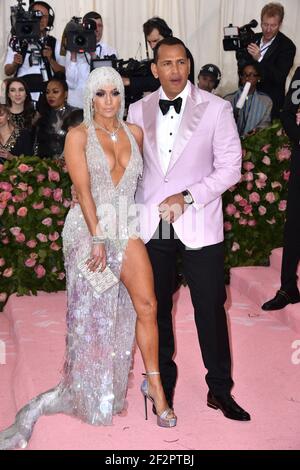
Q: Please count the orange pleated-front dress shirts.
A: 0